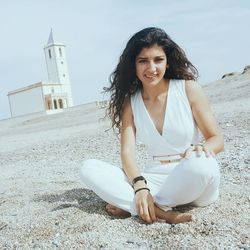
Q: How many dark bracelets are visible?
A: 2